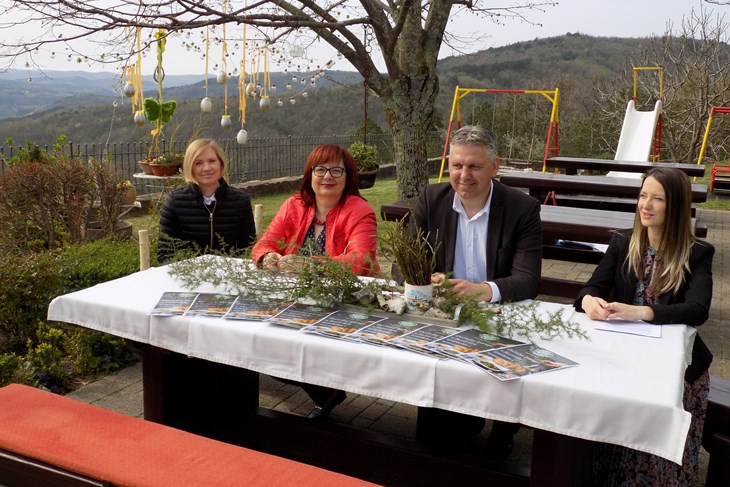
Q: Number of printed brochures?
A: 9